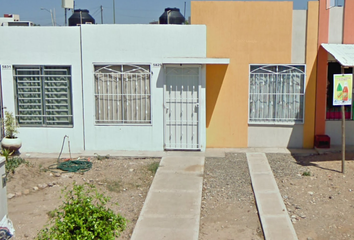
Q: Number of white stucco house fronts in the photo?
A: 2